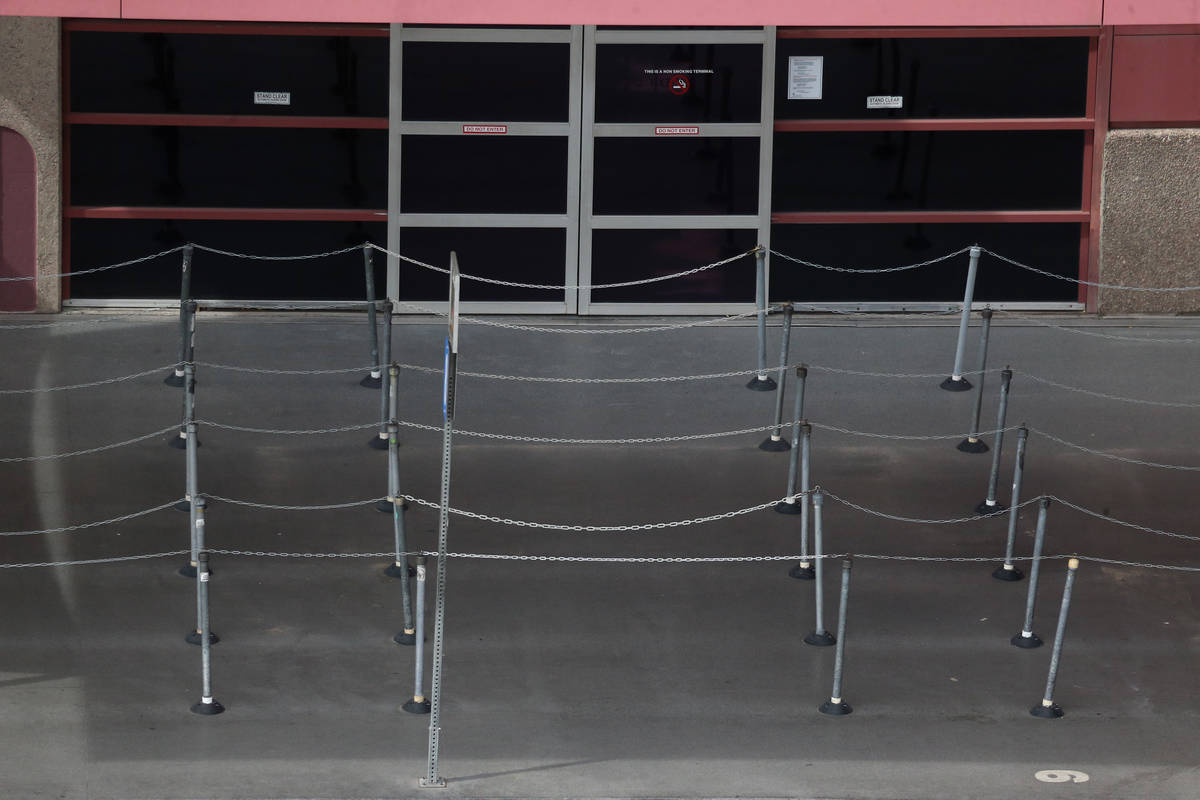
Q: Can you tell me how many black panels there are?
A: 12